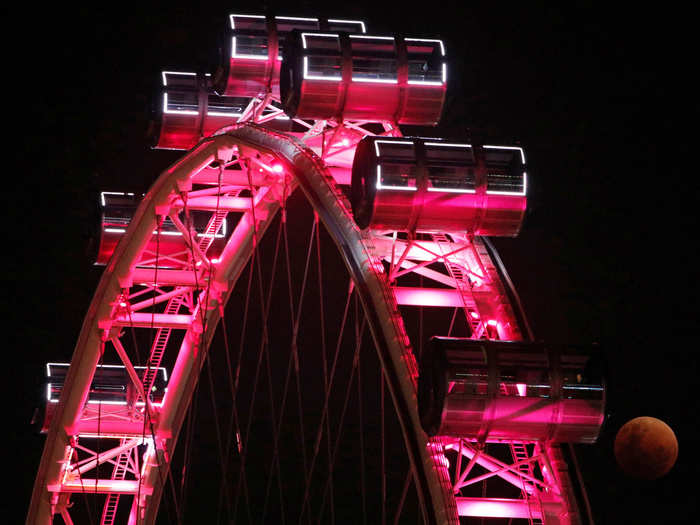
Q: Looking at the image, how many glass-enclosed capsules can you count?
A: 7